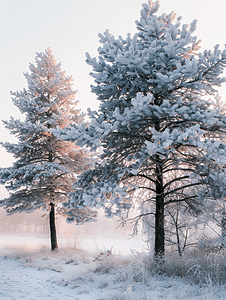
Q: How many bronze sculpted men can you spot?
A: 0